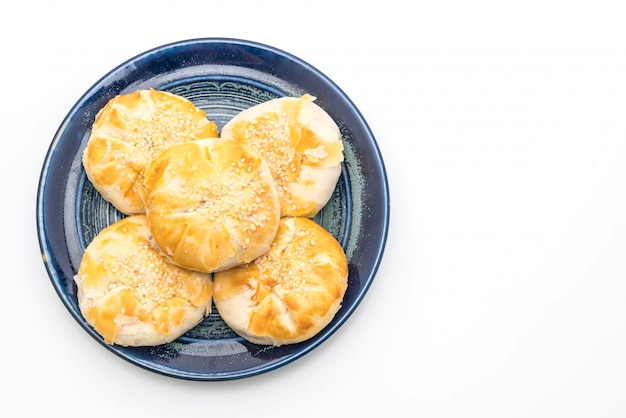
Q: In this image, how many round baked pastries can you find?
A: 5